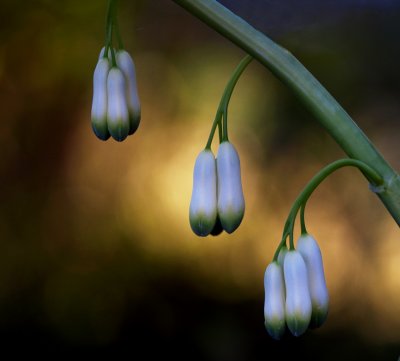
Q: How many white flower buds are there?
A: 11